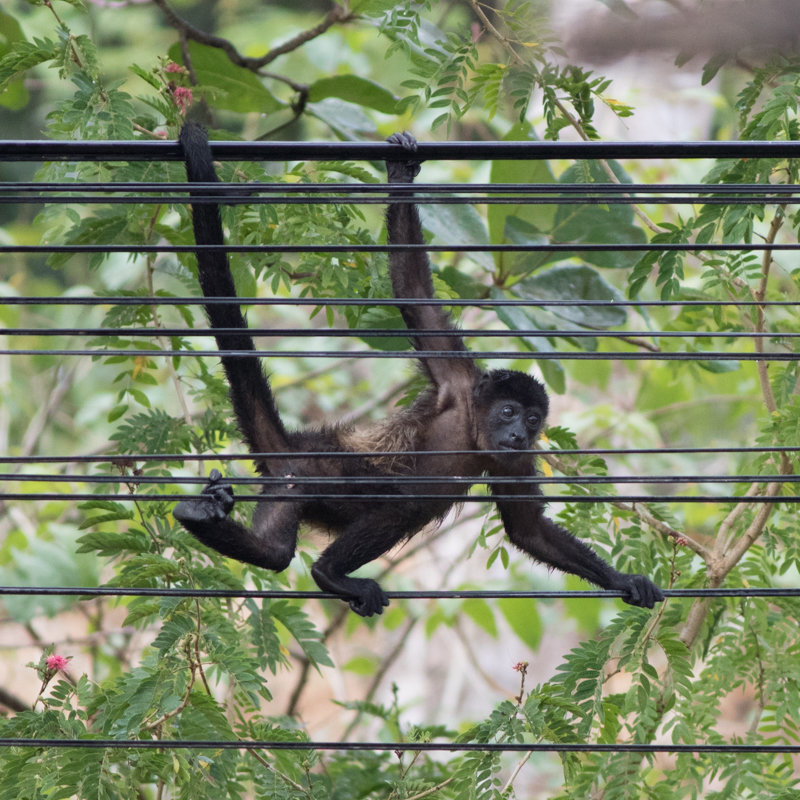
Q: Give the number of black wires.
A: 12